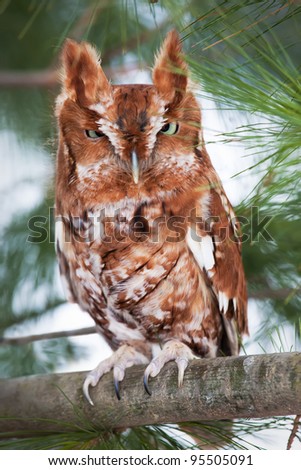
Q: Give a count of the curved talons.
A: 4